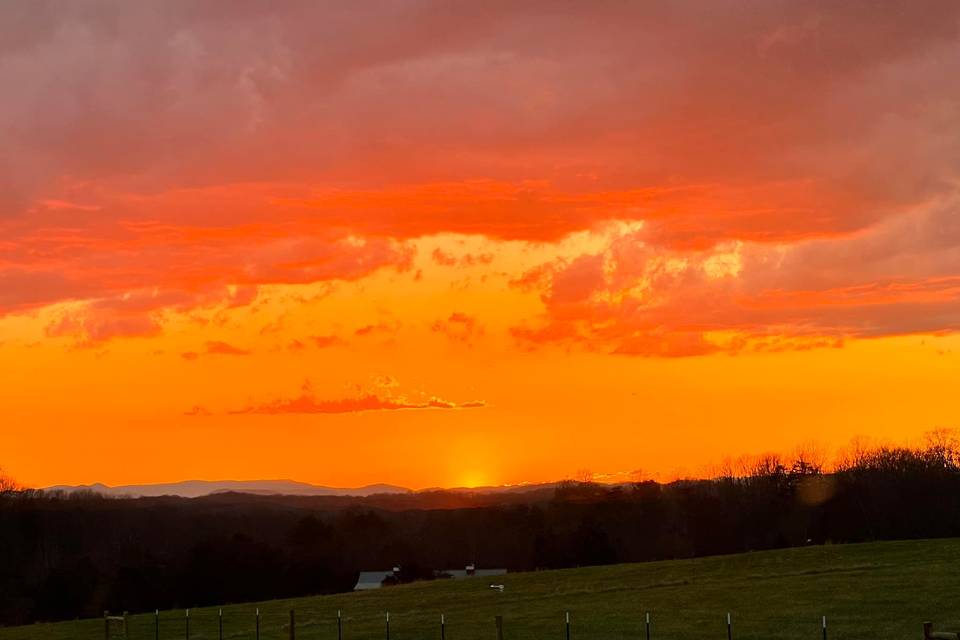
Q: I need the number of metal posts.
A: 11